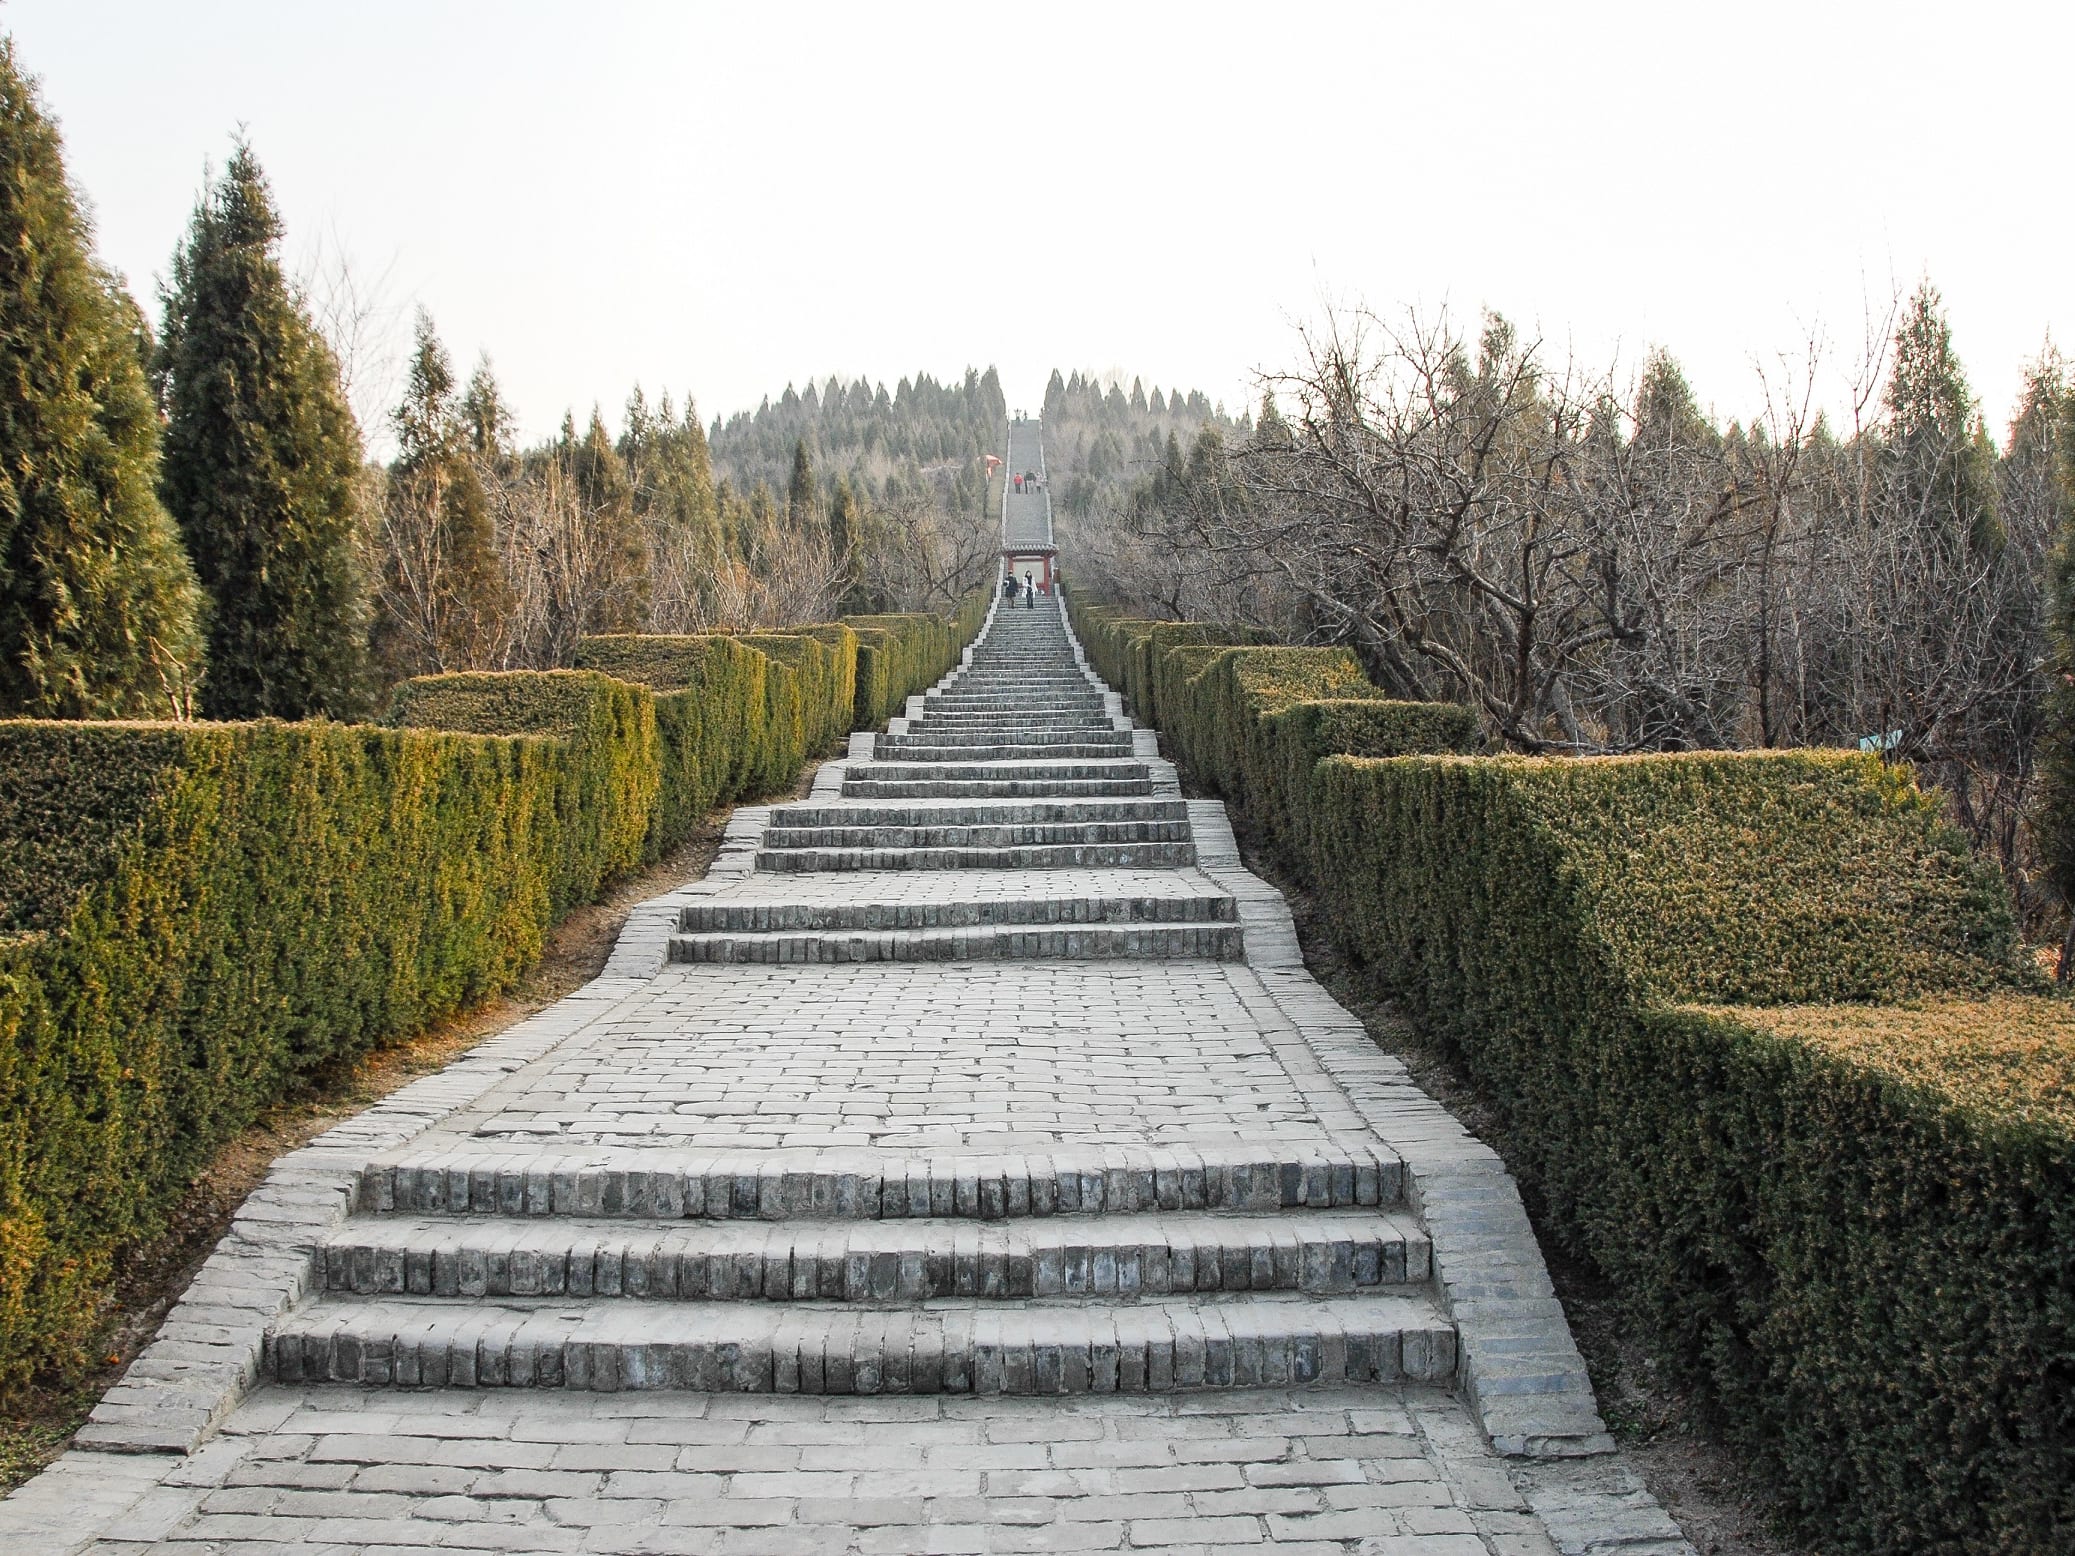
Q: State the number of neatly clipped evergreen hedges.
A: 2